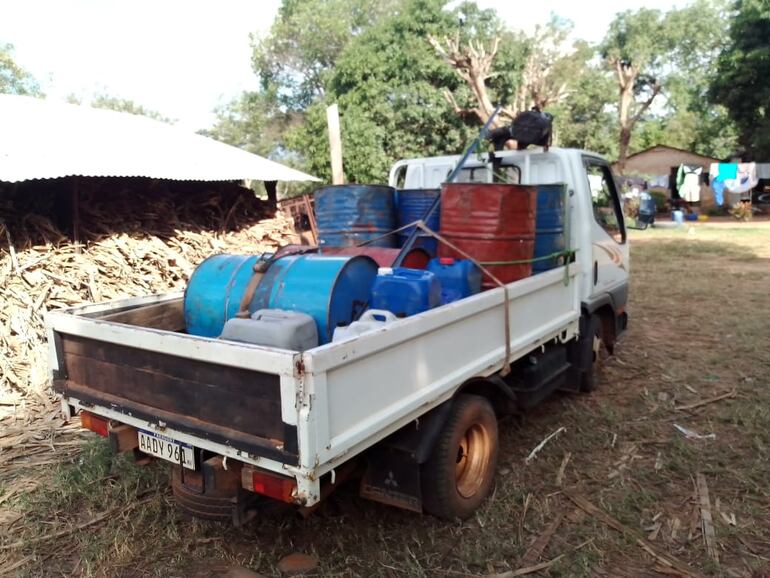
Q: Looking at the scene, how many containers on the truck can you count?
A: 10